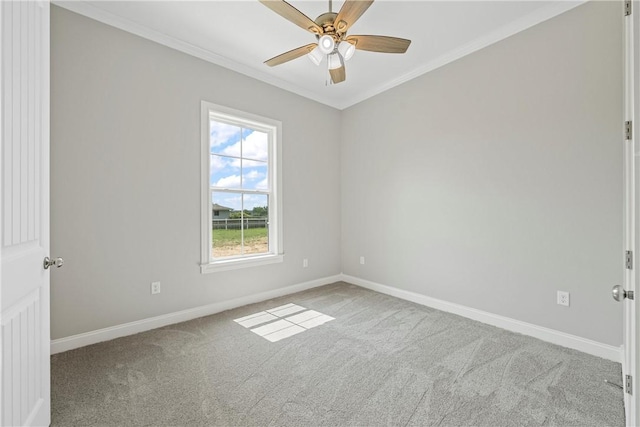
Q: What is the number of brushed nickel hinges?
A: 4